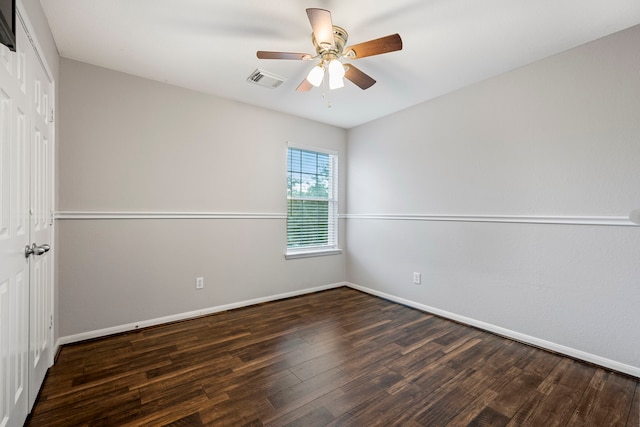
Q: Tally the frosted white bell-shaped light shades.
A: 3